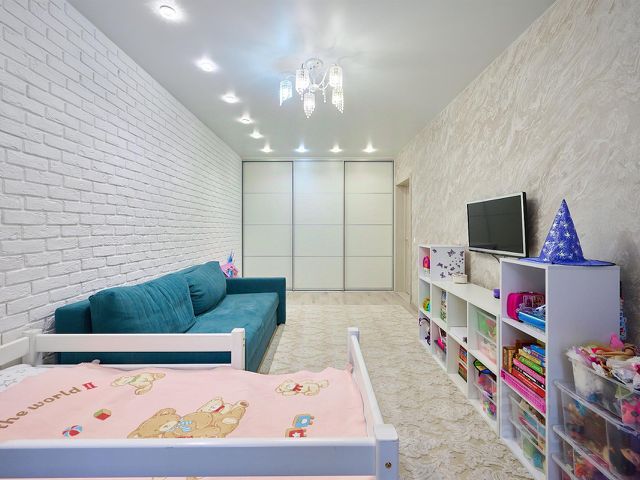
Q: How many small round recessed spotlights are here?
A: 9